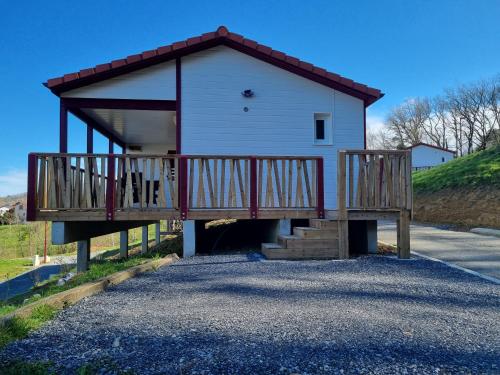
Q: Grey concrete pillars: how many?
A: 7